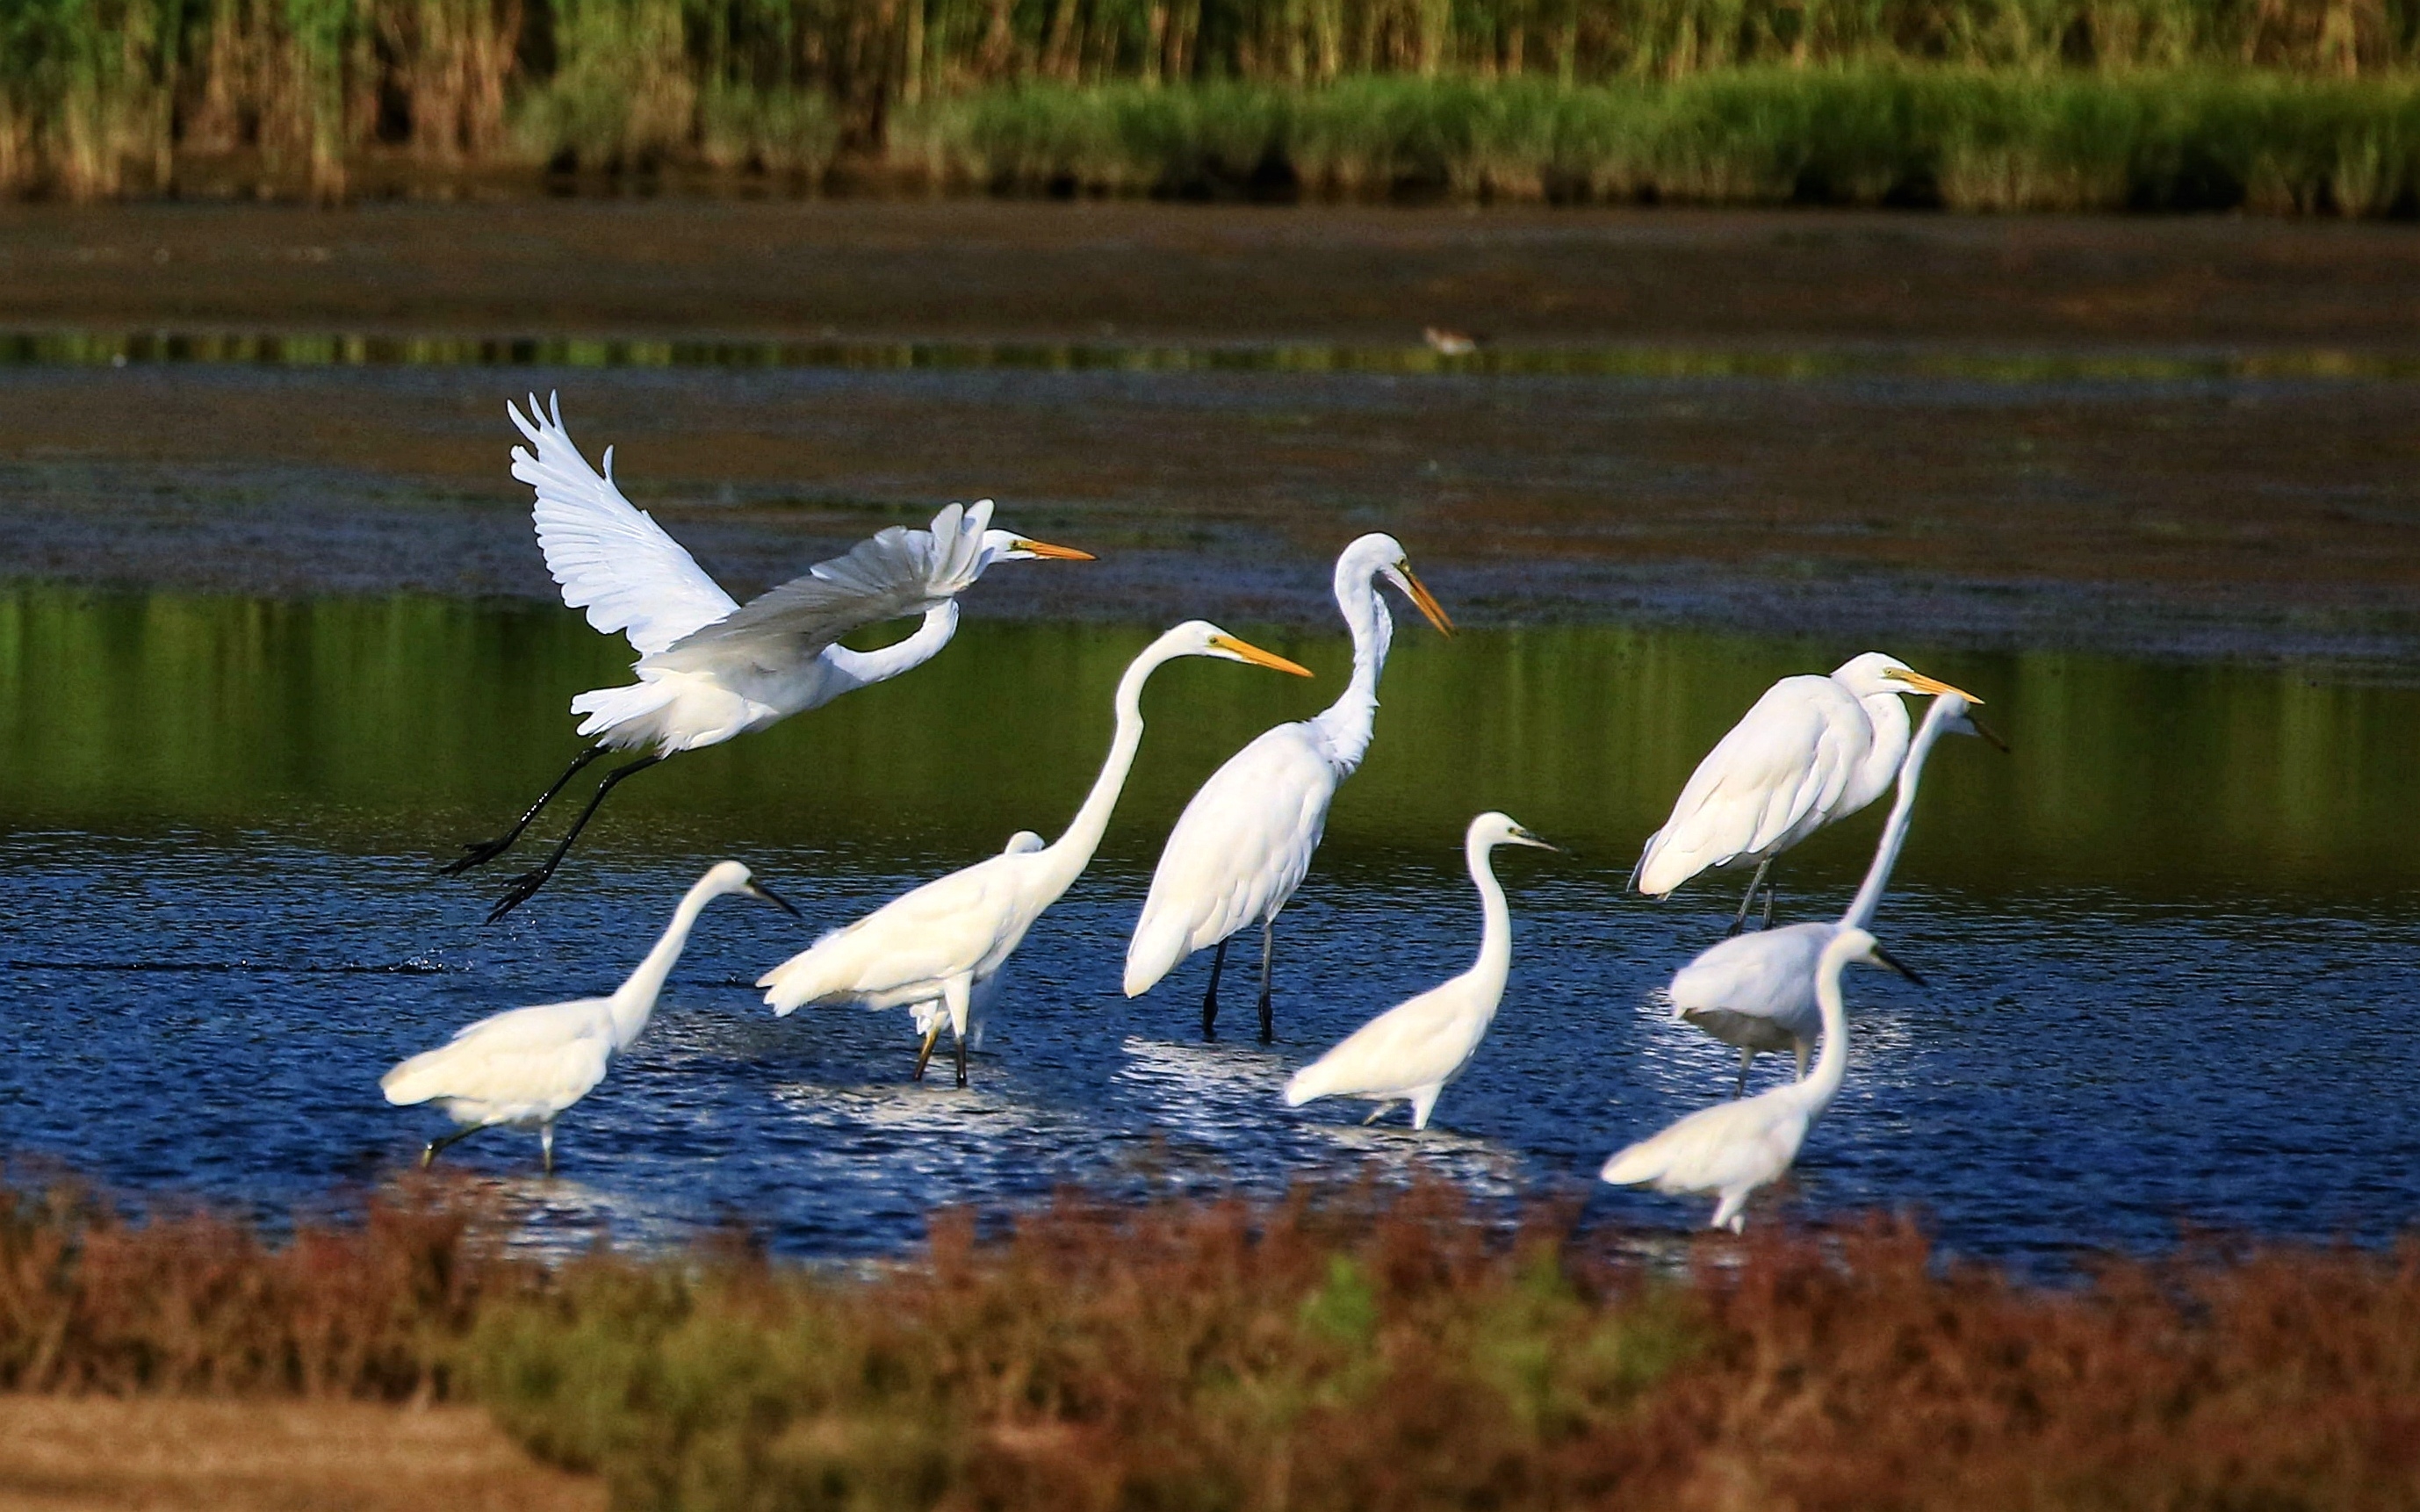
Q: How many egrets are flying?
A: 1